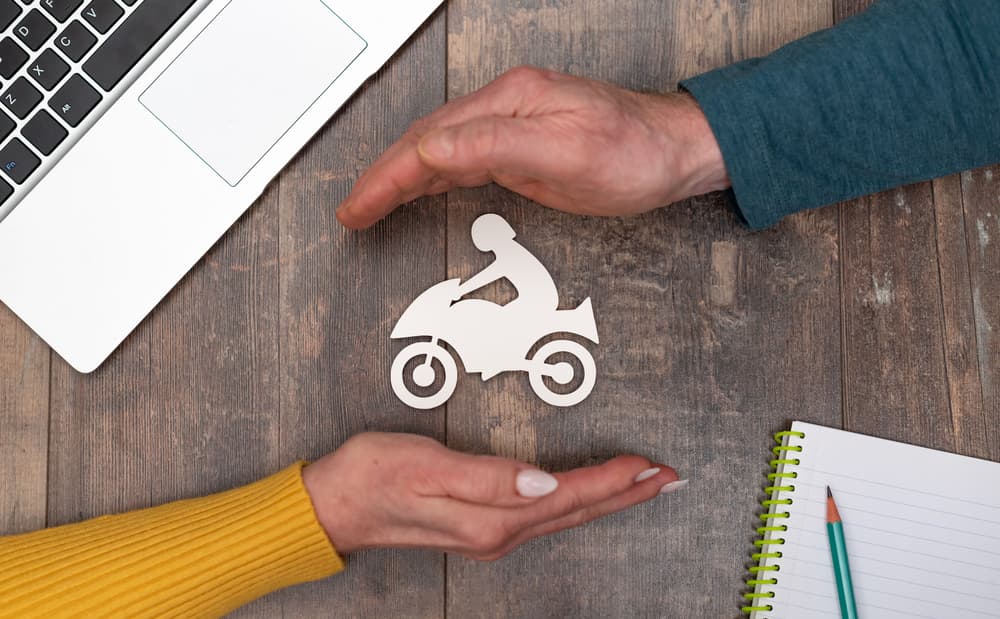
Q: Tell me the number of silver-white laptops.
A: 1